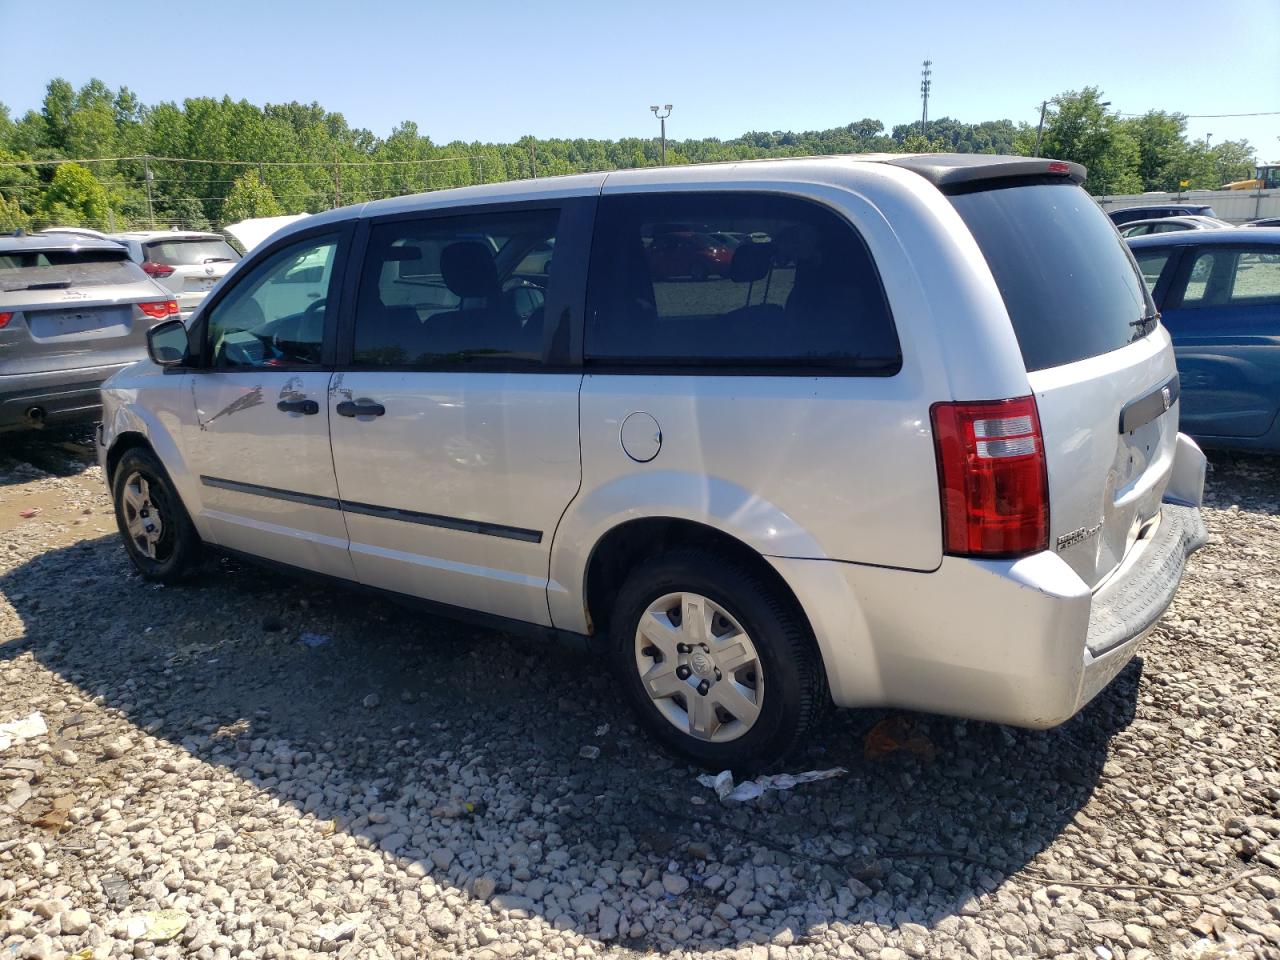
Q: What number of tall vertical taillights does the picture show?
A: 1